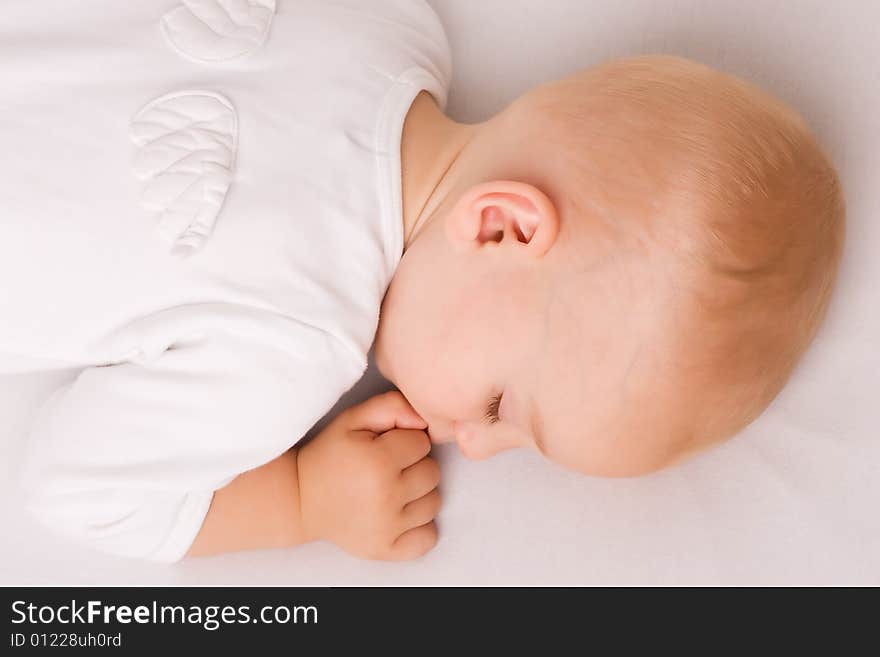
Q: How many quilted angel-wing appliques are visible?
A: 2